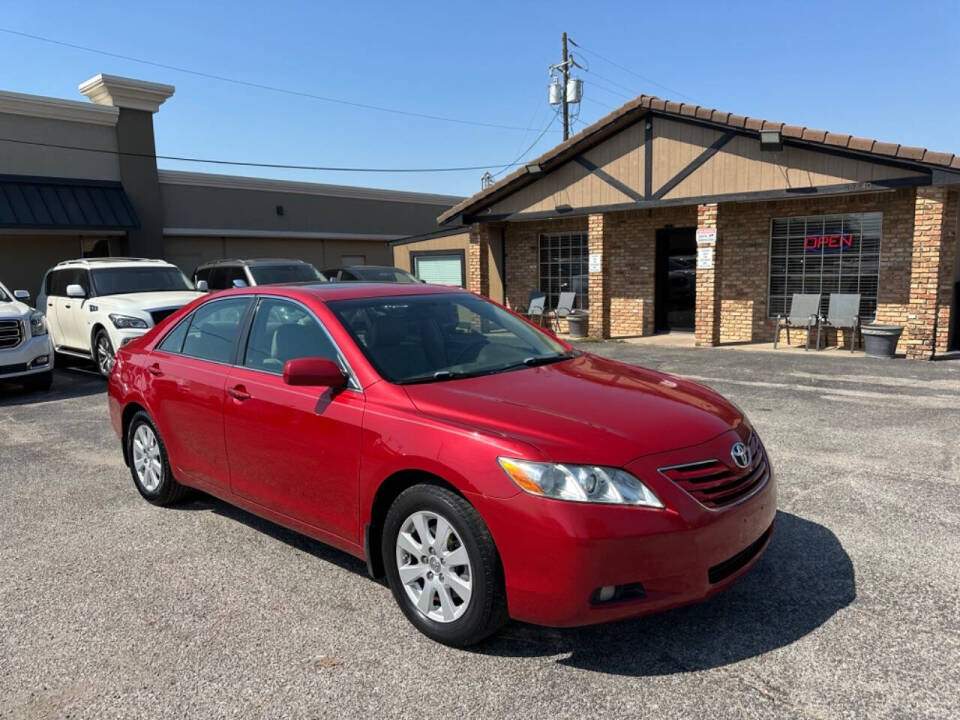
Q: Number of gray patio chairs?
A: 4